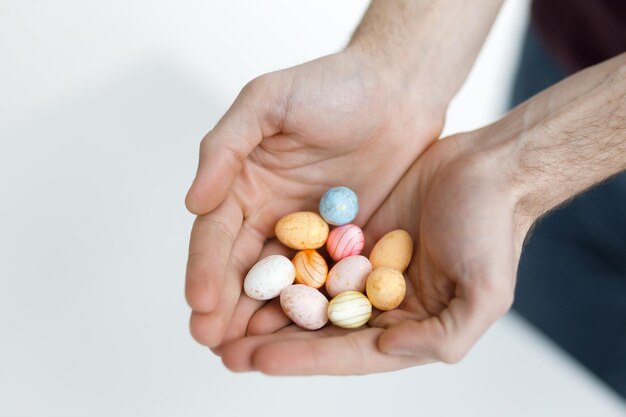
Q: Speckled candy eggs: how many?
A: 7